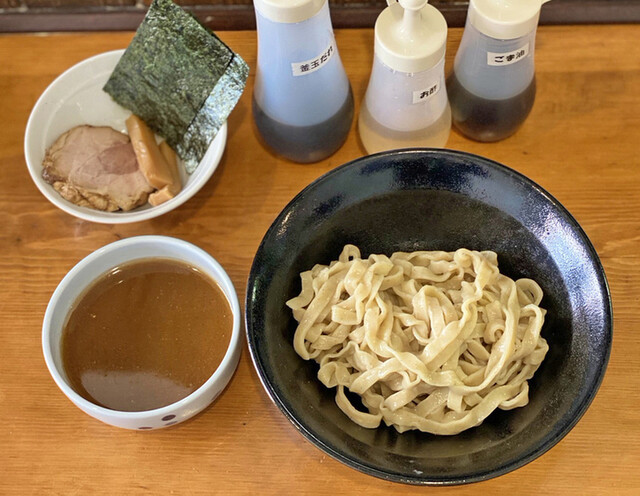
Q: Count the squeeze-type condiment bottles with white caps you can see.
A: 3